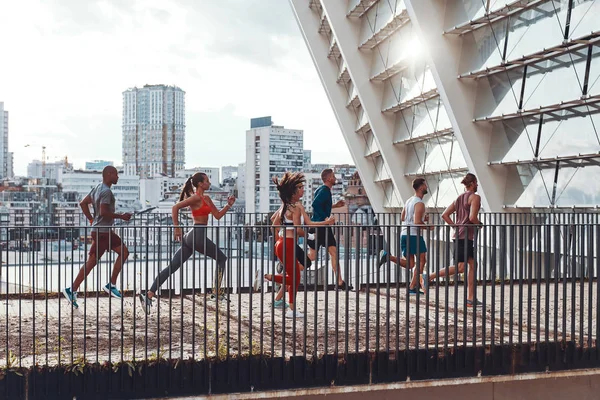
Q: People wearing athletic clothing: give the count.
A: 7